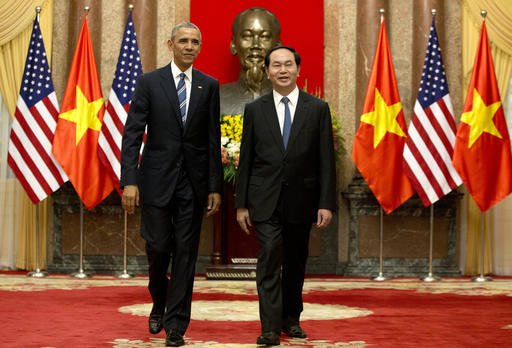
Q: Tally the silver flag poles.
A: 6